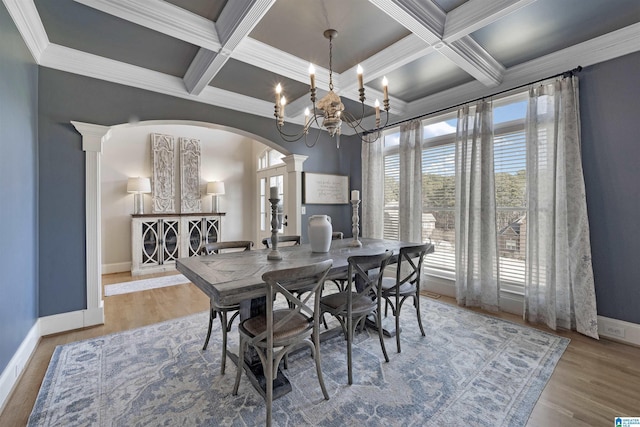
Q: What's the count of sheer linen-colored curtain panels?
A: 4